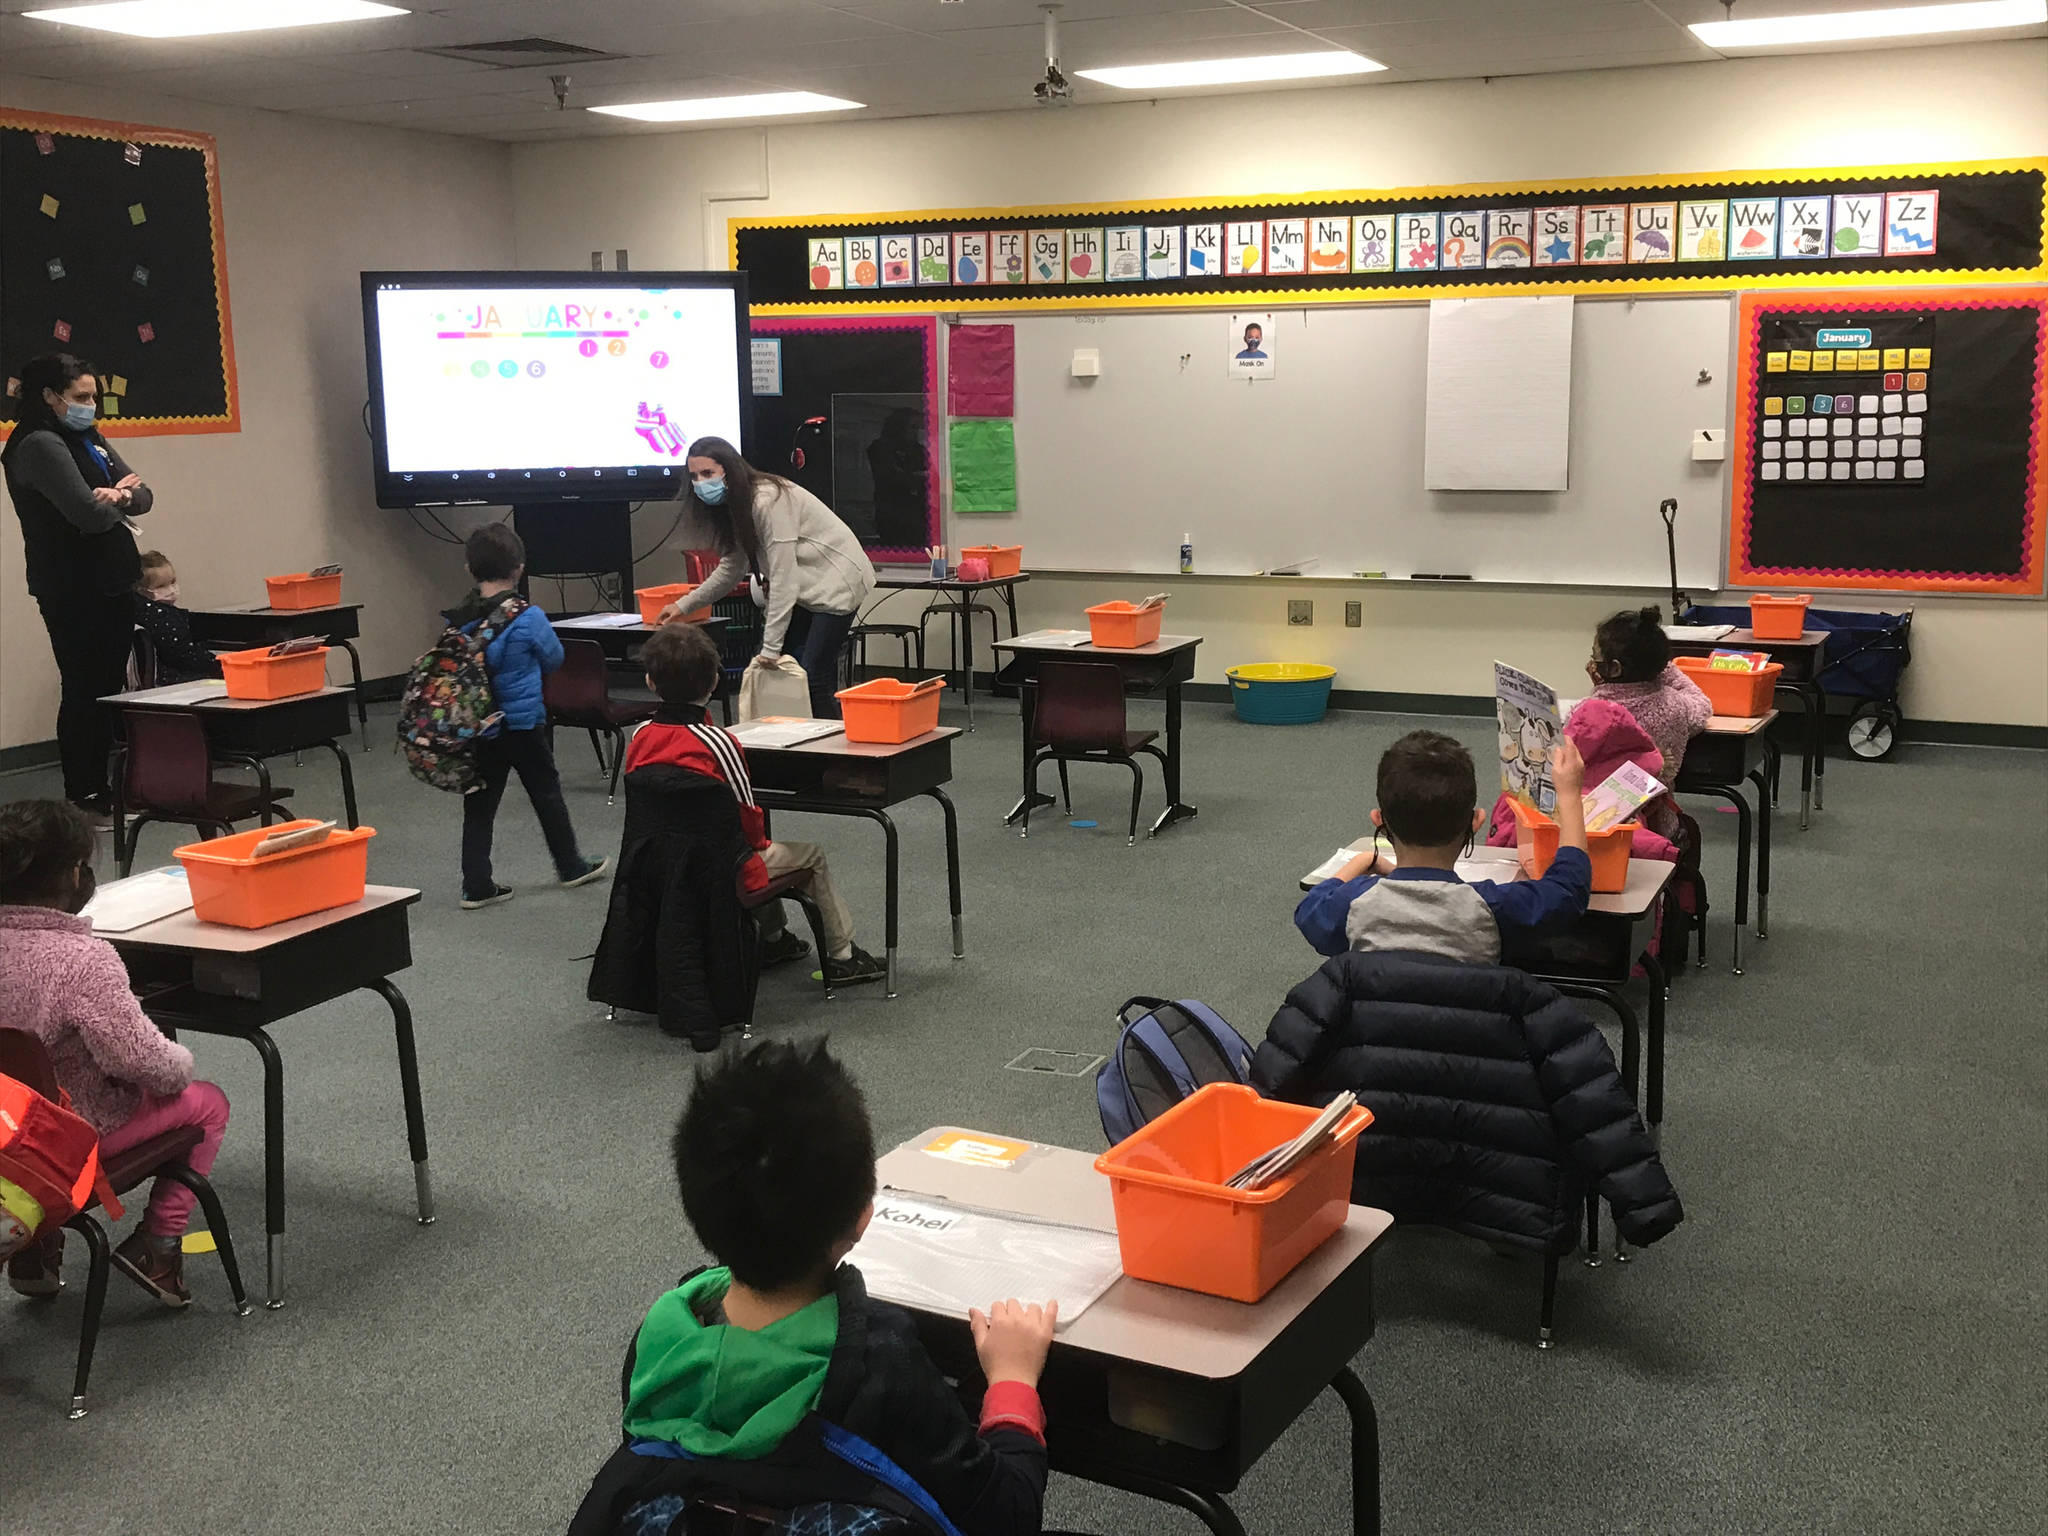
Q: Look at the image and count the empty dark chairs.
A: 3